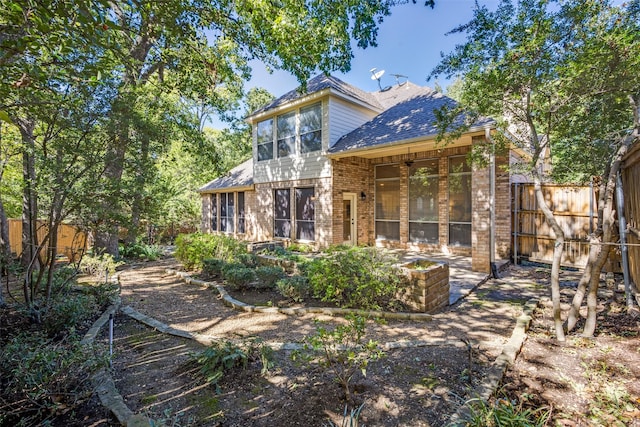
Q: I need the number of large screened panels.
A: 3